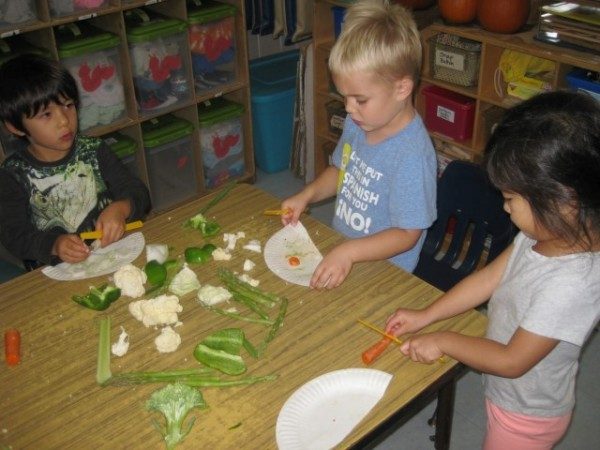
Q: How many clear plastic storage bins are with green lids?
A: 7